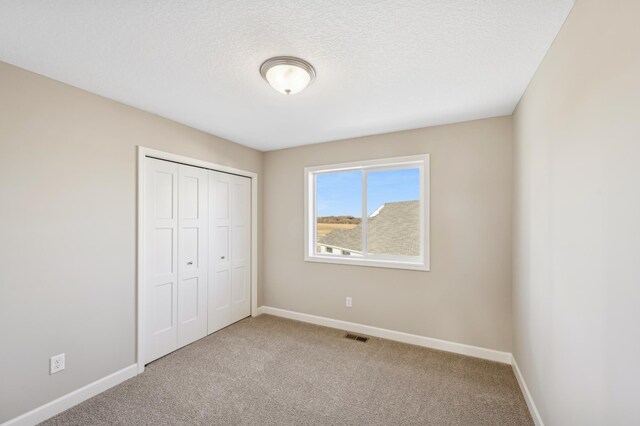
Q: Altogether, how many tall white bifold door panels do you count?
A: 4